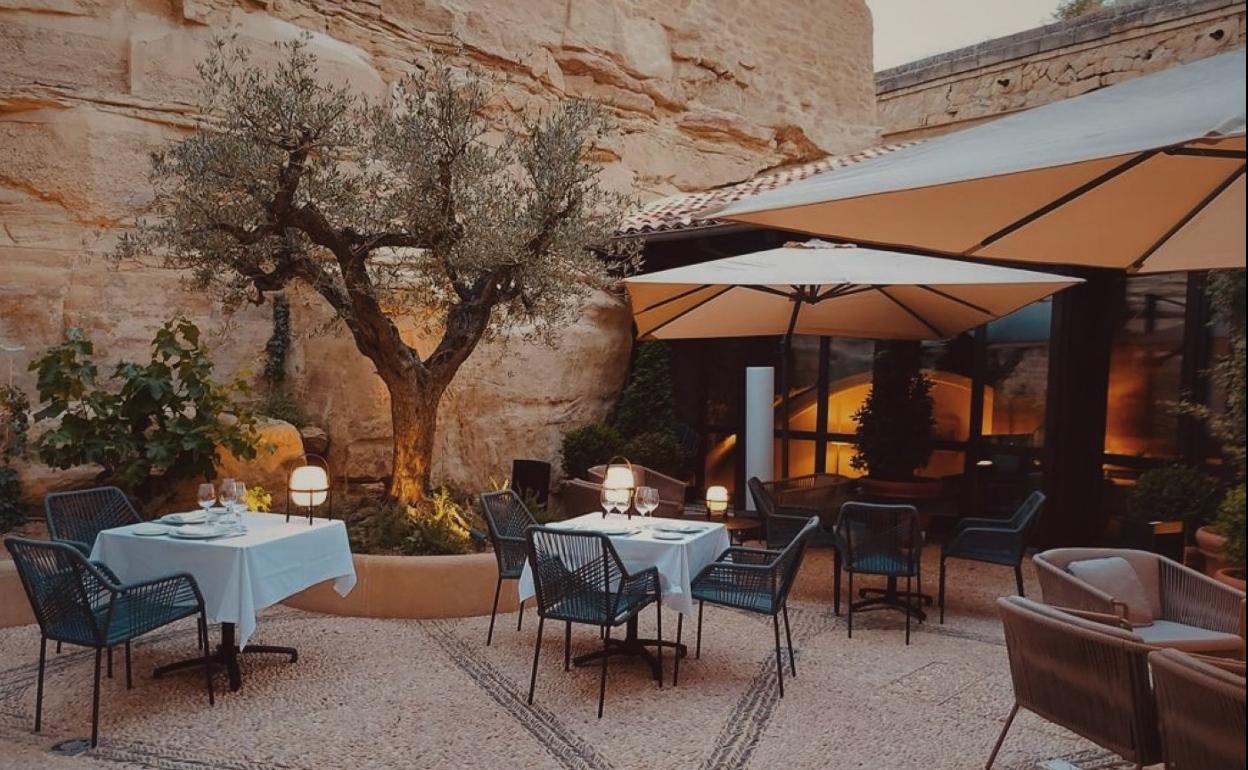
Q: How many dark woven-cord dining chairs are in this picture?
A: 8